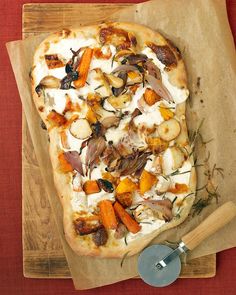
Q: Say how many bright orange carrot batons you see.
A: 3